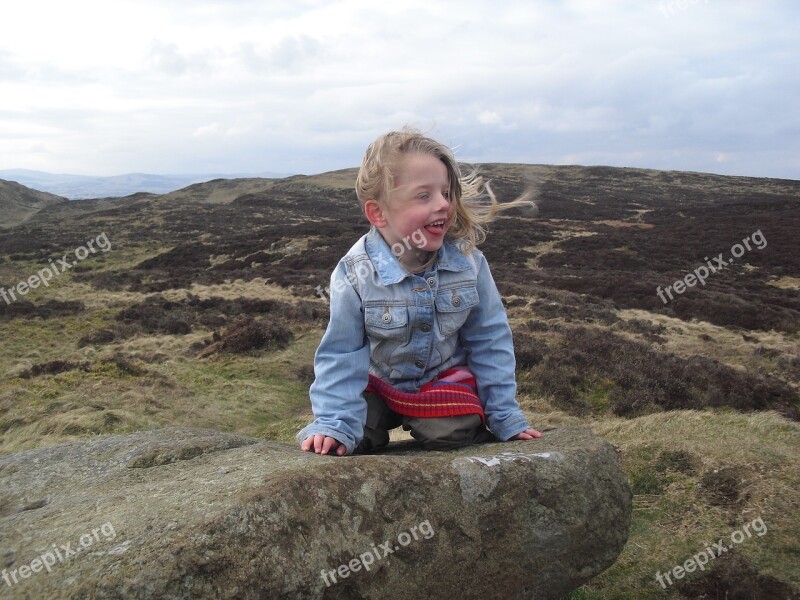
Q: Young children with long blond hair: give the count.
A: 1